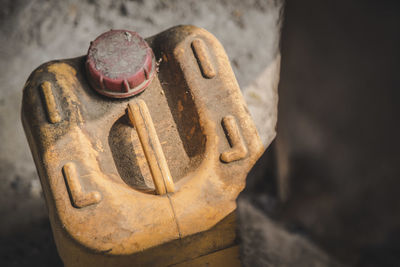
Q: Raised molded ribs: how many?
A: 4